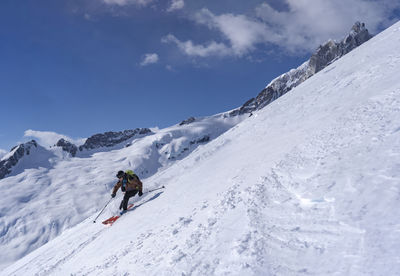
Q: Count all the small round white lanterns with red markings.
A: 0